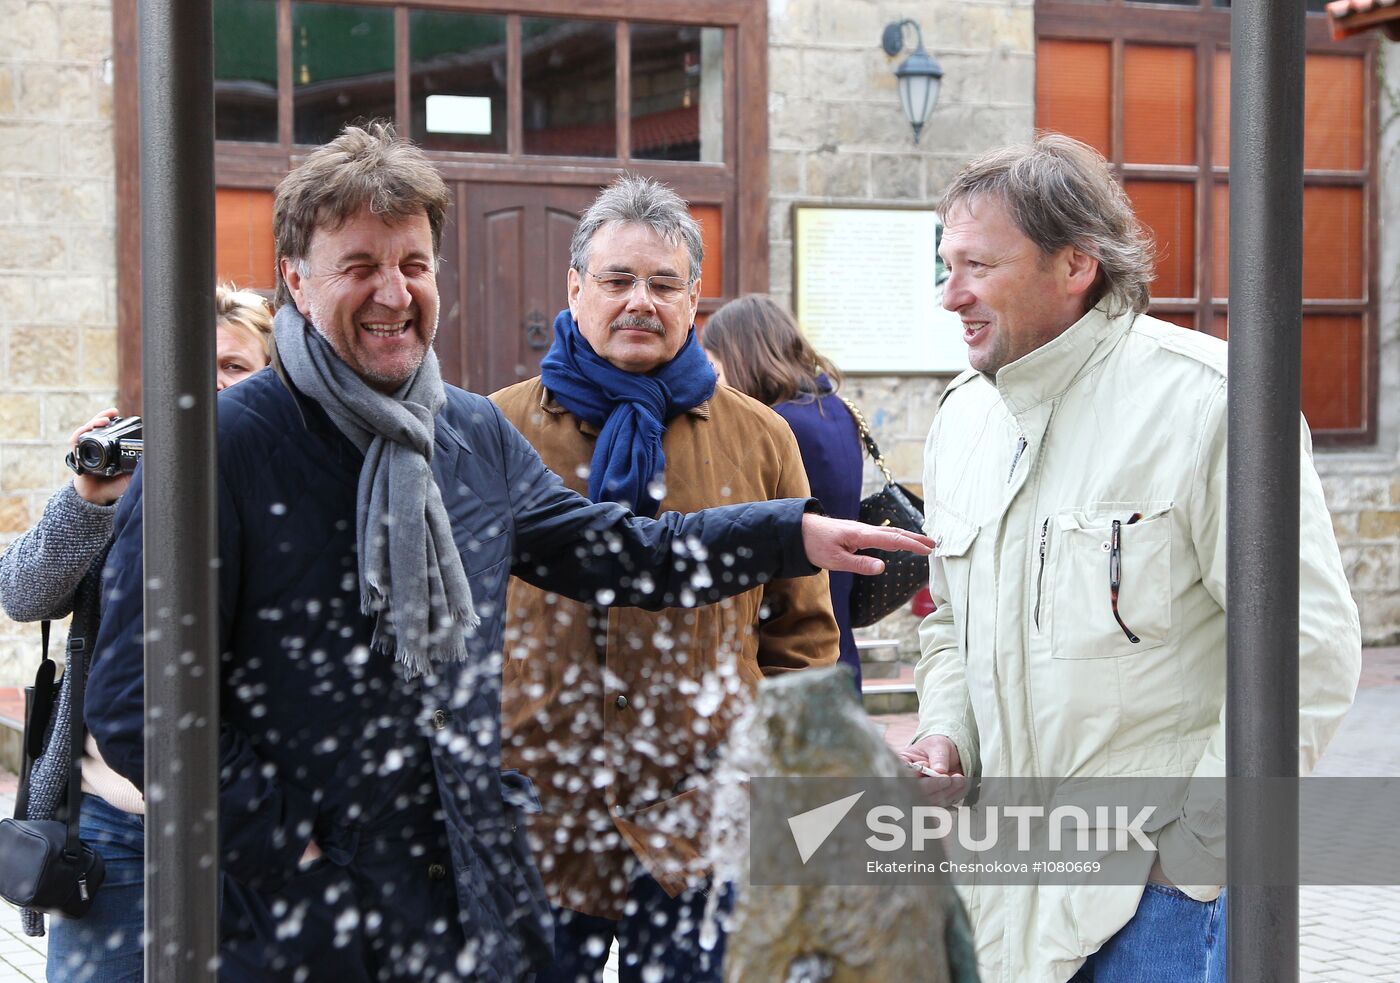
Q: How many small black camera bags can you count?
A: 1